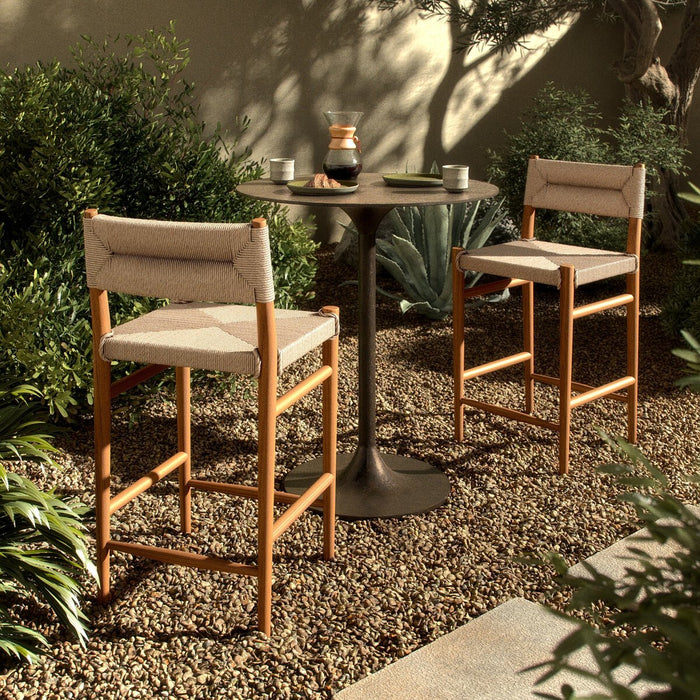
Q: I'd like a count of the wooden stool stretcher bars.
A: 12